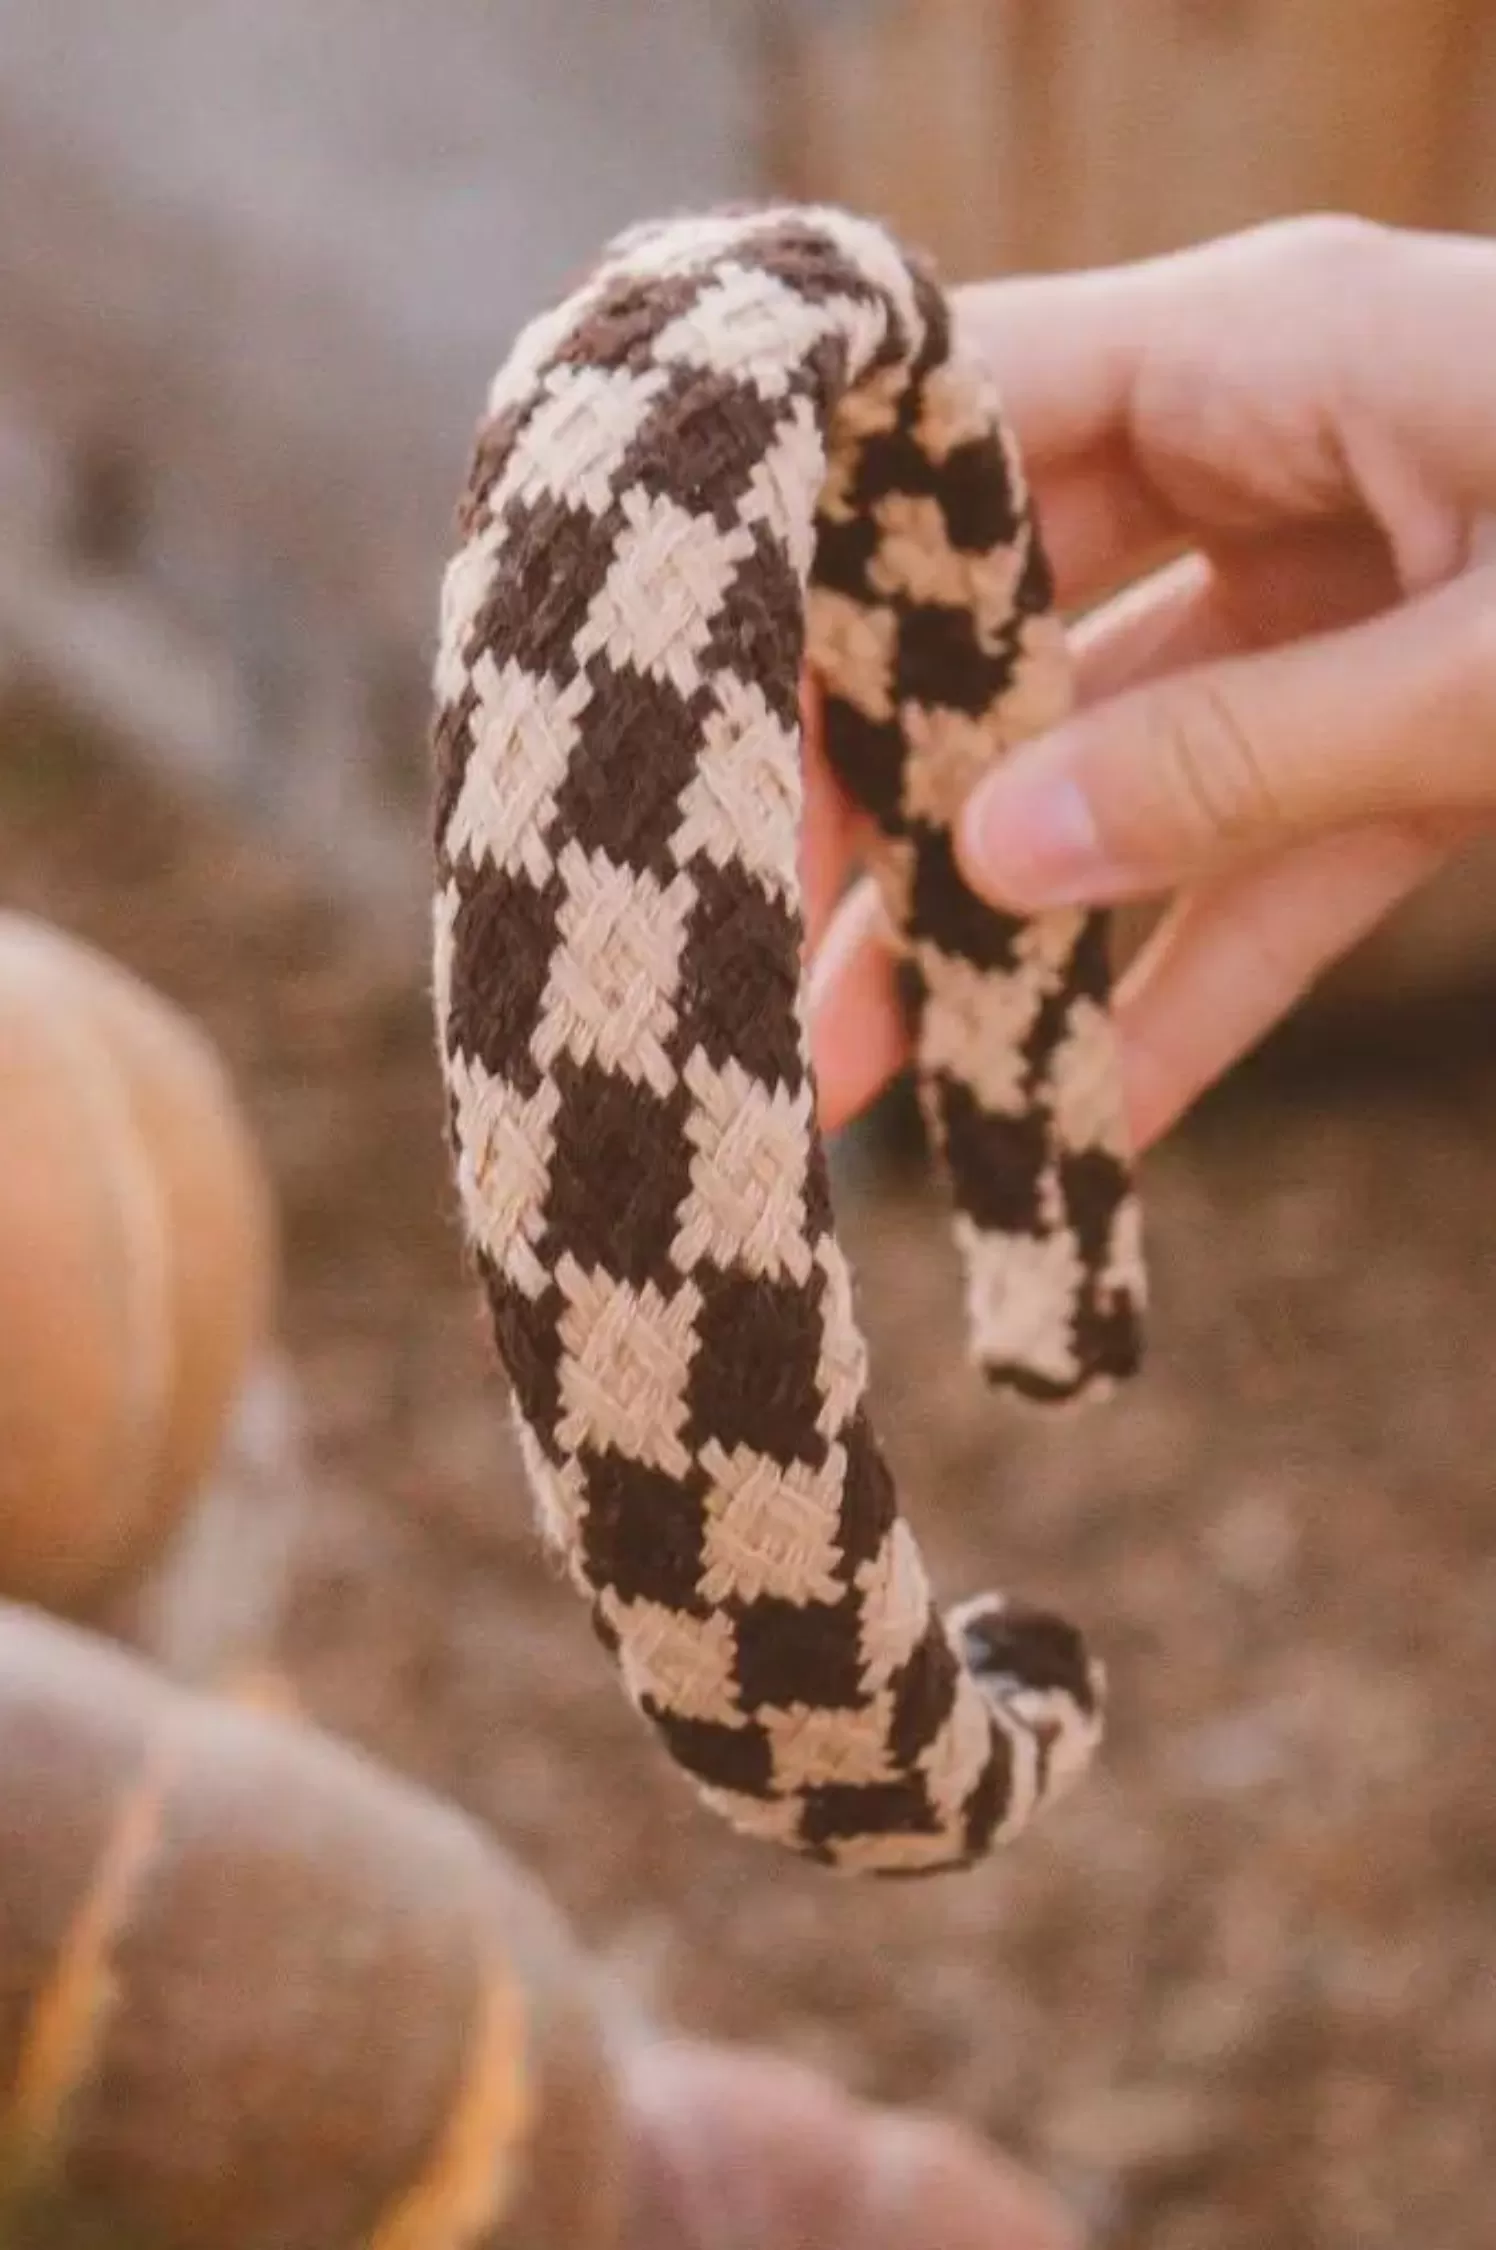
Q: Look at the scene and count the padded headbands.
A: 1